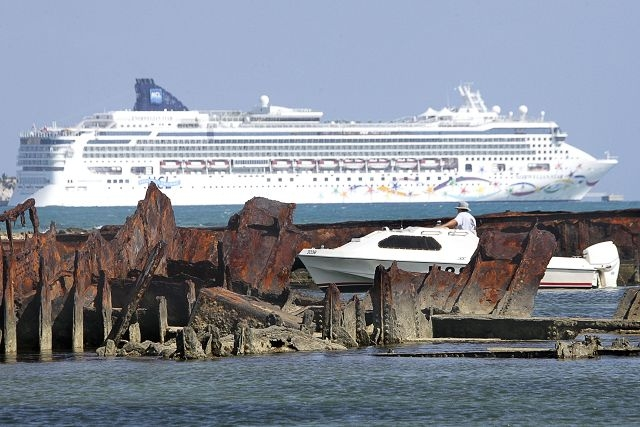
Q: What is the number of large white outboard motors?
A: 1